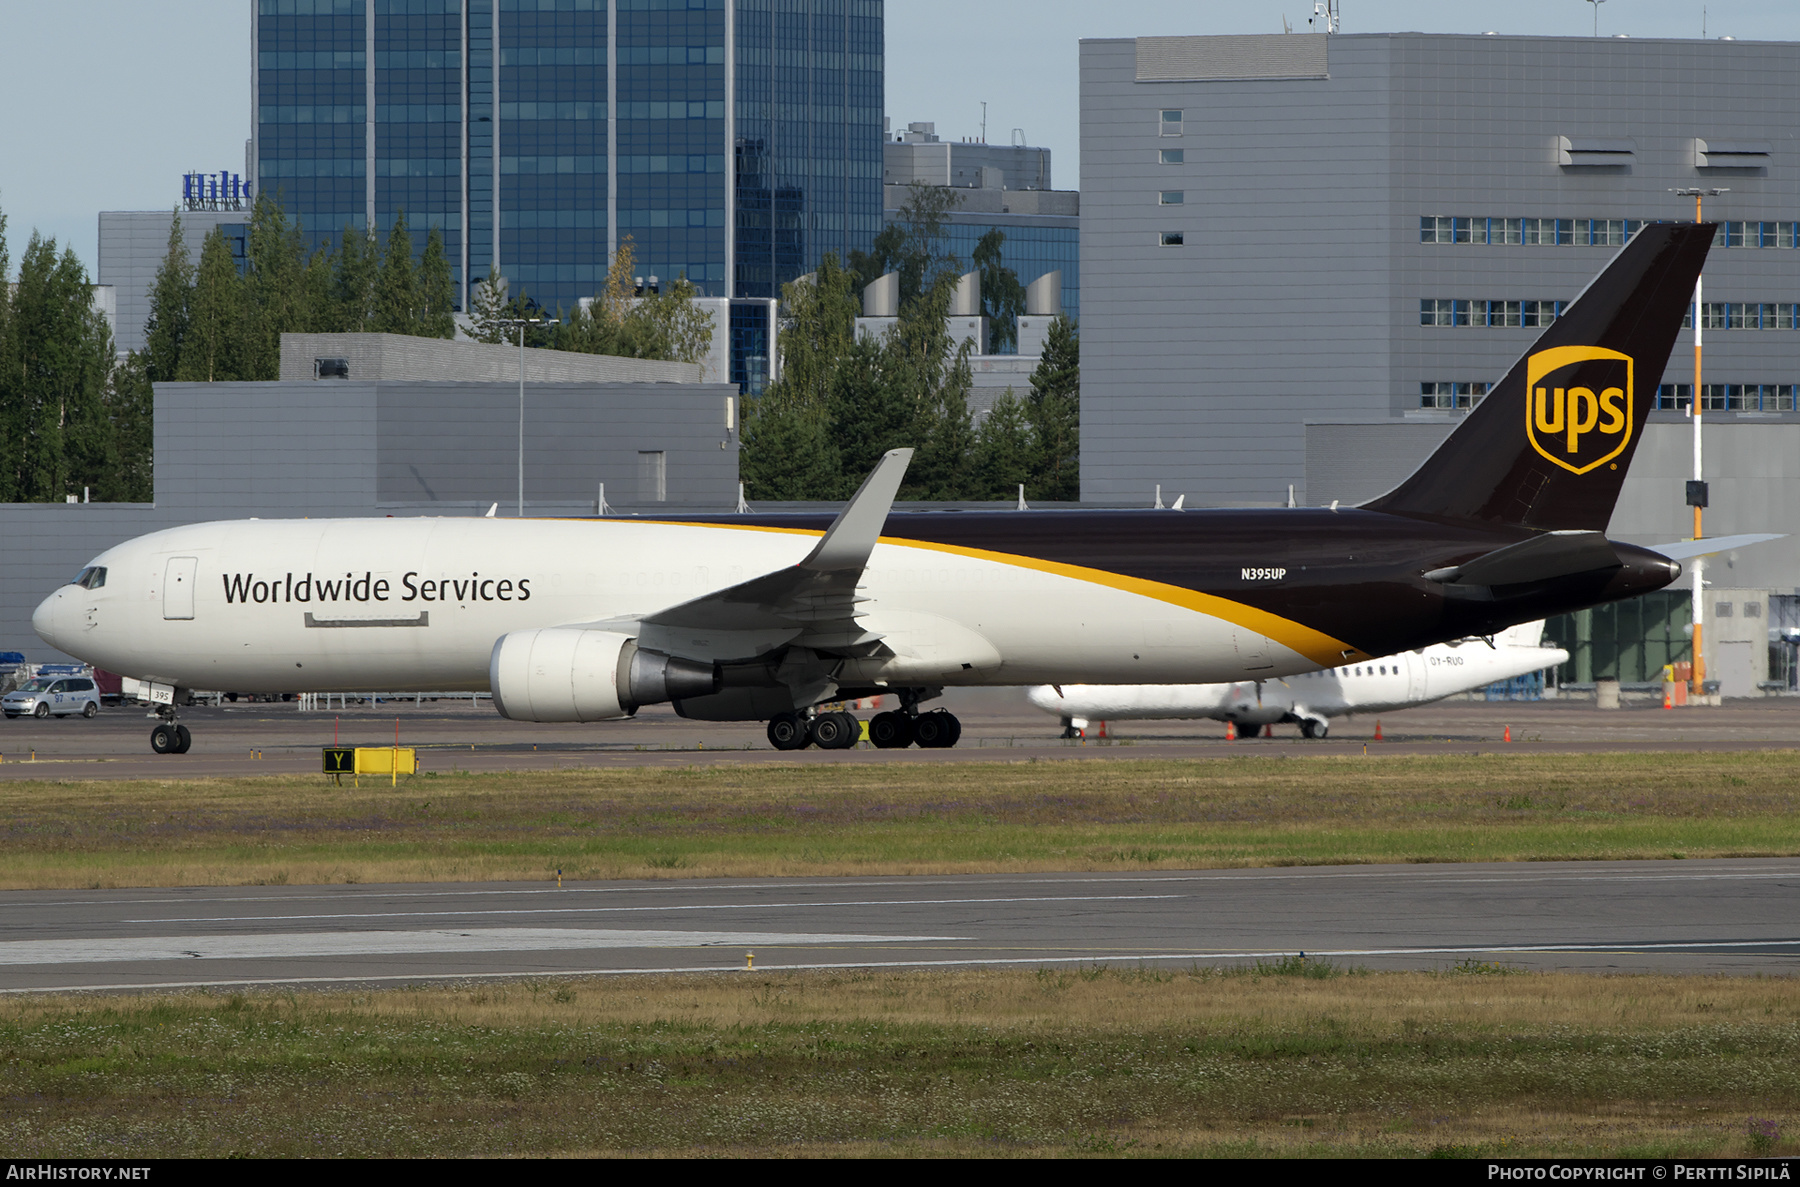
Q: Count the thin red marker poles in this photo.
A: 2